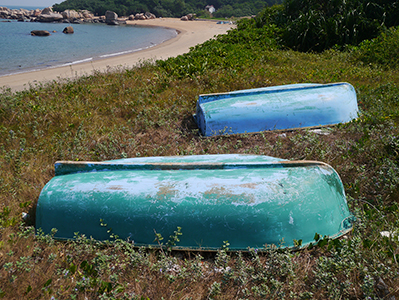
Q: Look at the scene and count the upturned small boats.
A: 2